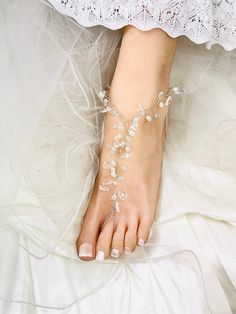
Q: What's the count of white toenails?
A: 5